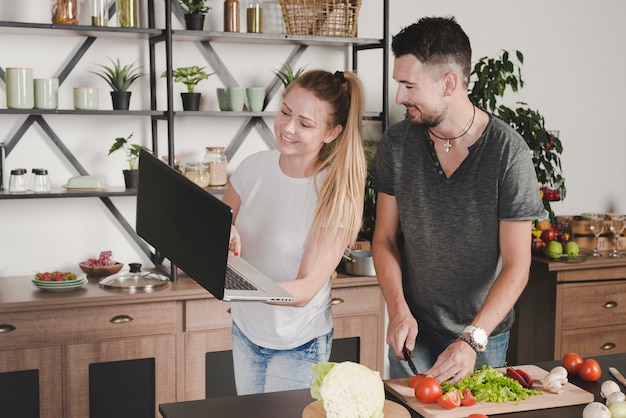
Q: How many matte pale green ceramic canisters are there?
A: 3